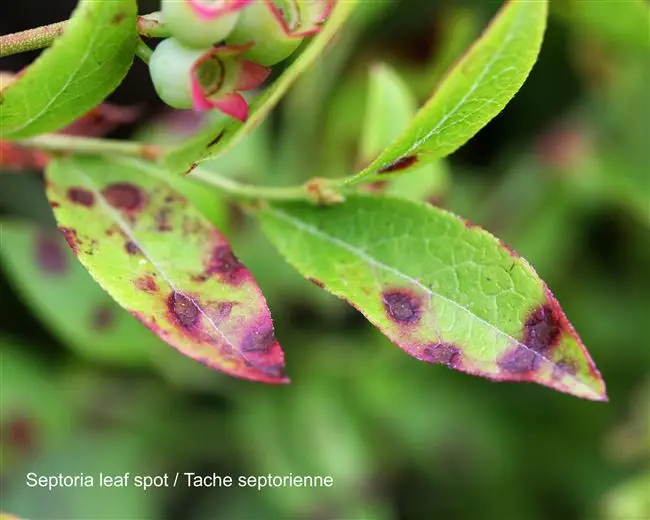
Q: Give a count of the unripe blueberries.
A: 3